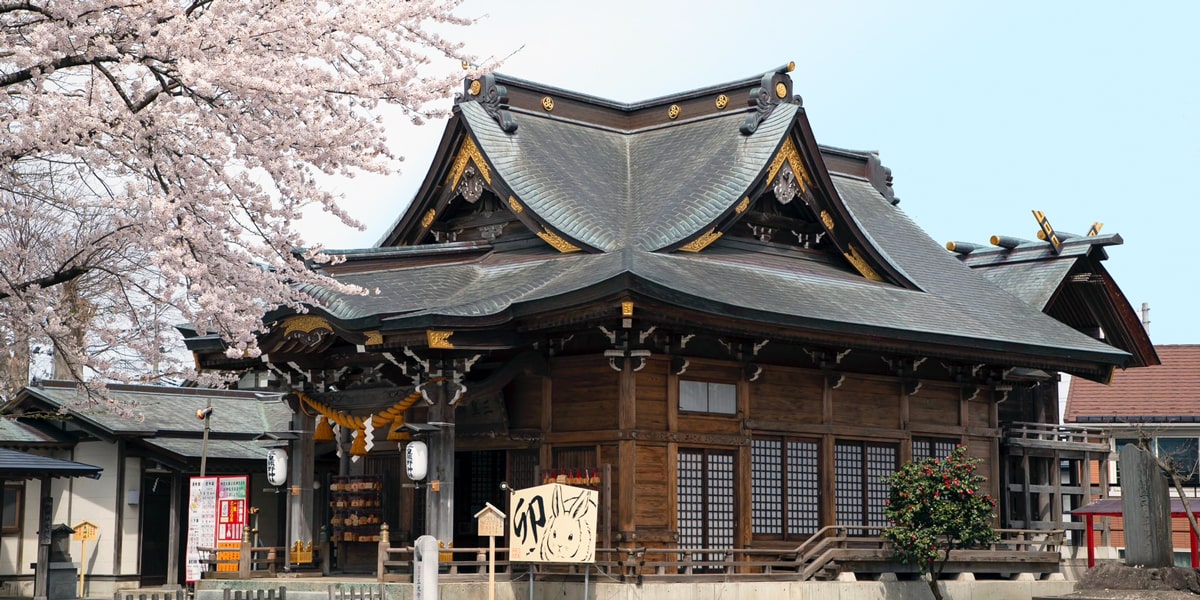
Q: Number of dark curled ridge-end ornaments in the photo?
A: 3